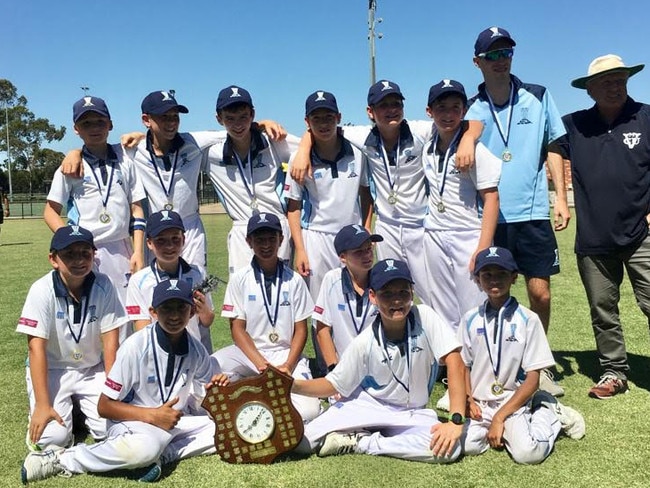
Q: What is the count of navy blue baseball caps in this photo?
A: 14